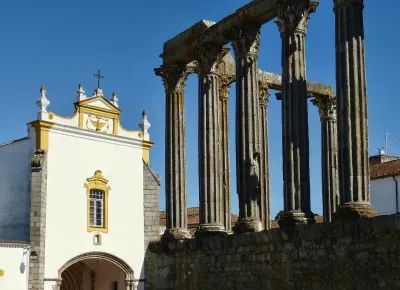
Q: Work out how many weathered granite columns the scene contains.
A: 8